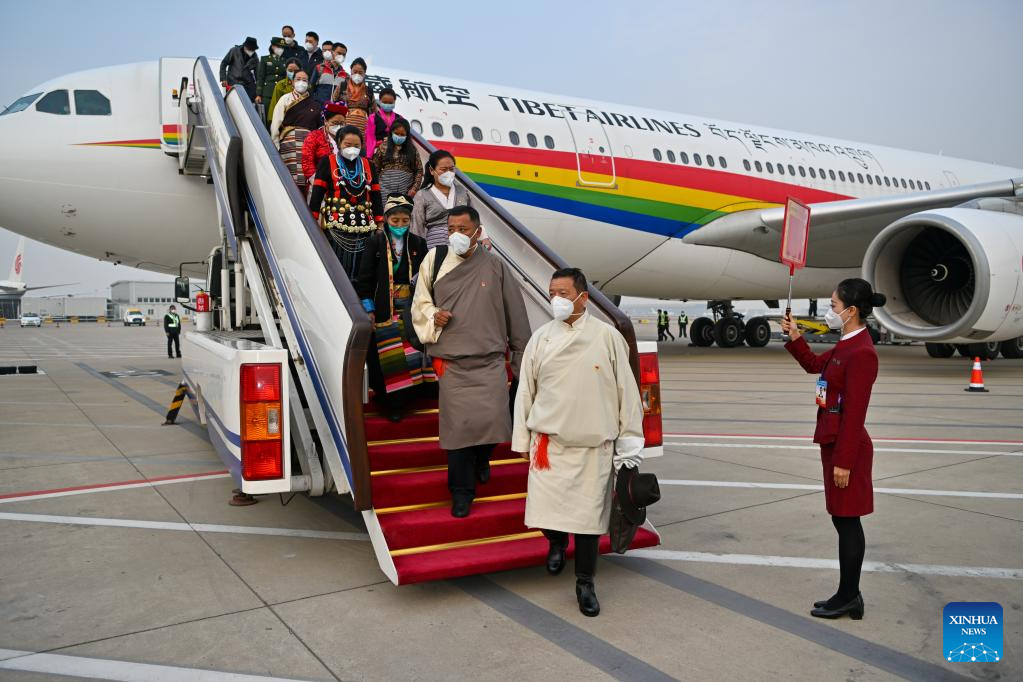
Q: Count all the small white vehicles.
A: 2